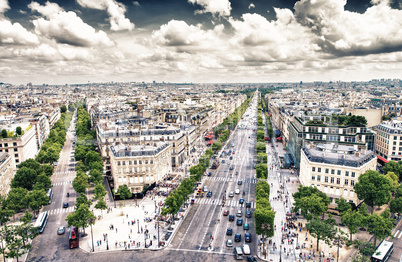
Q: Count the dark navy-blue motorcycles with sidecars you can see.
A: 0